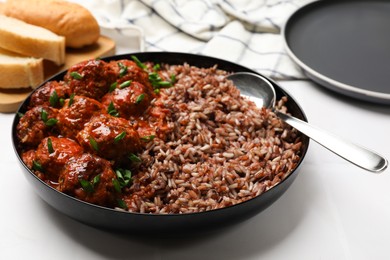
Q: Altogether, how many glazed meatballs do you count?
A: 9